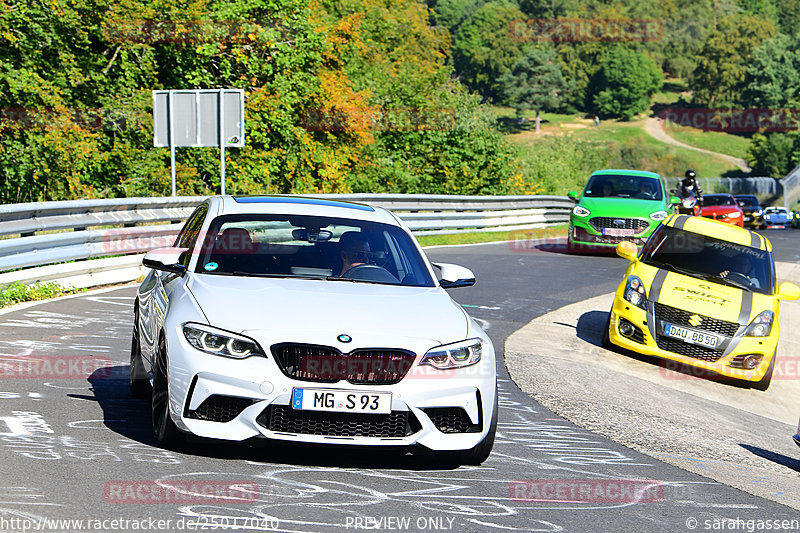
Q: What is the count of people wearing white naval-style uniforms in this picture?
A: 0